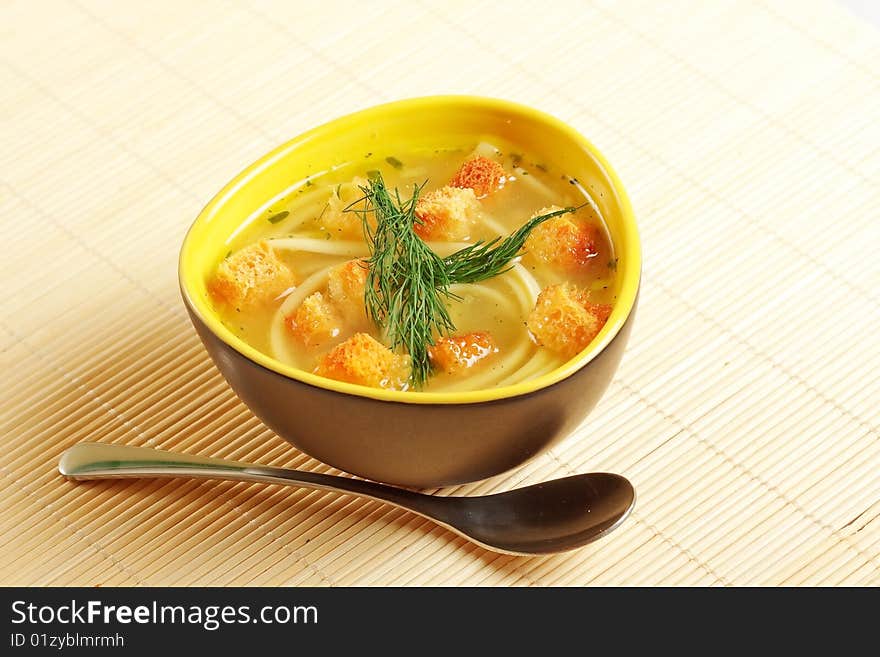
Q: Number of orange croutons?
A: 10